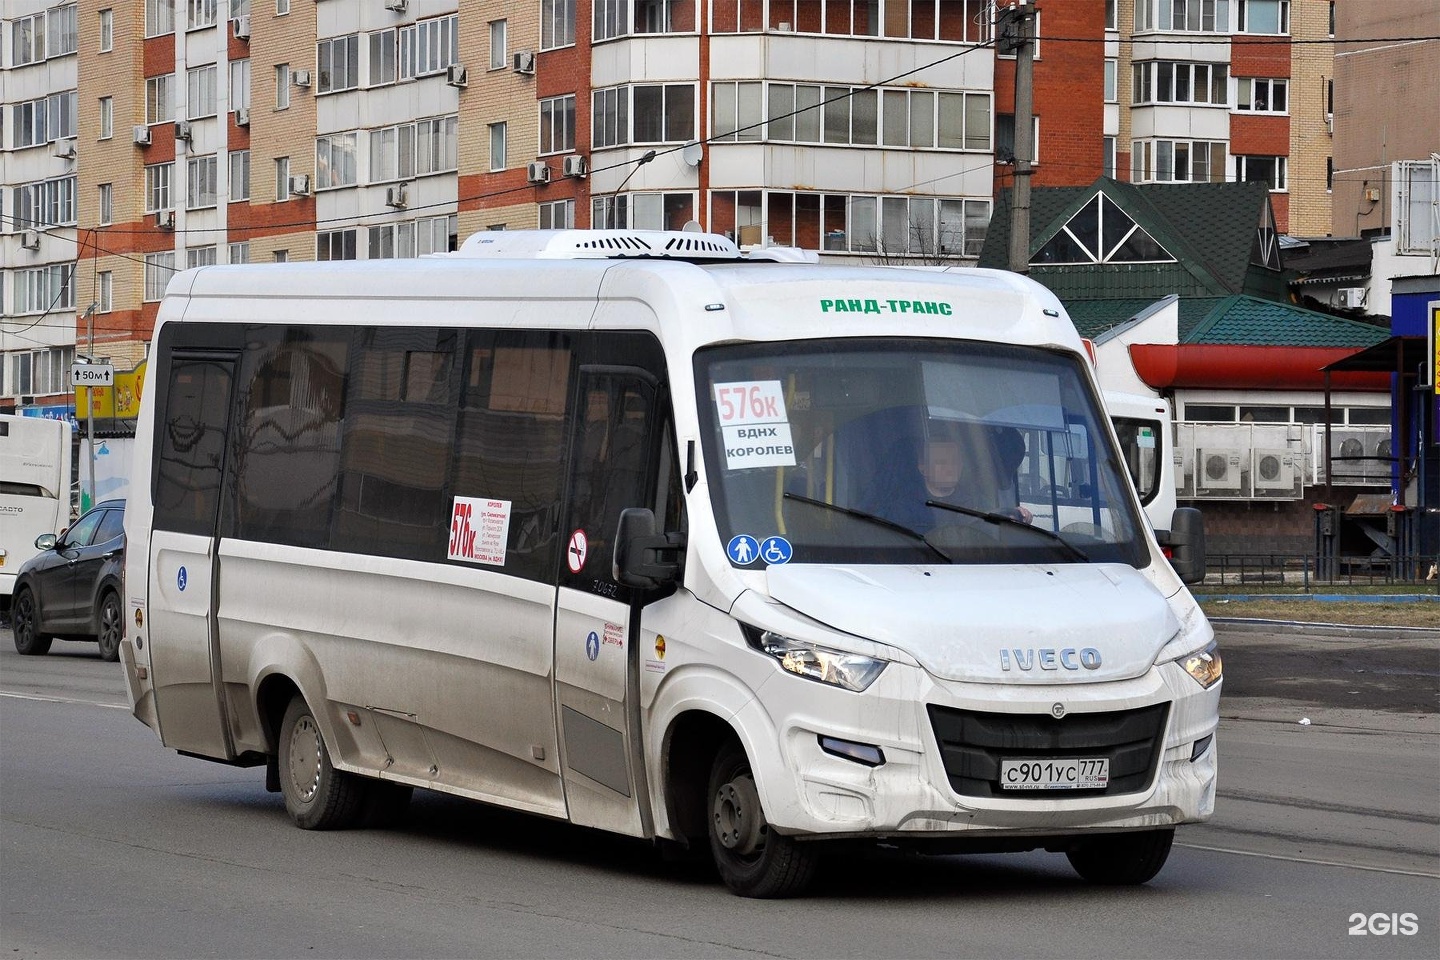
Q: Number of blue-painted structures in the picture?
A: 1